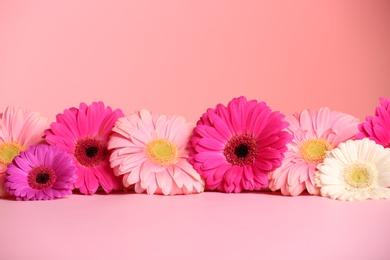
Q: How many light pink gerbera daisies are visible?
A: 3